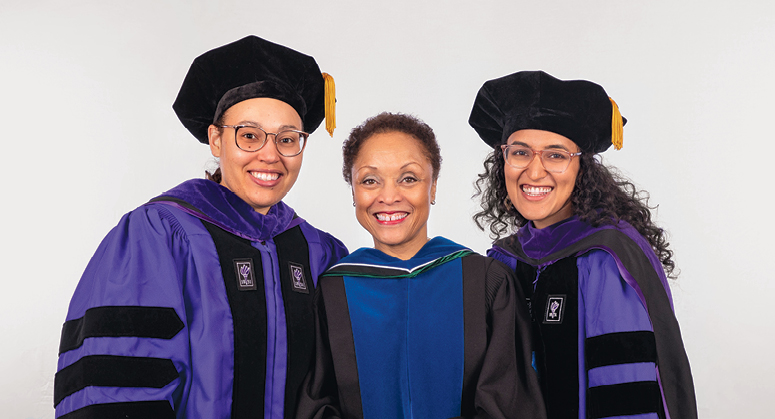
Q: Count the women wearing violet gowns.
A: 2